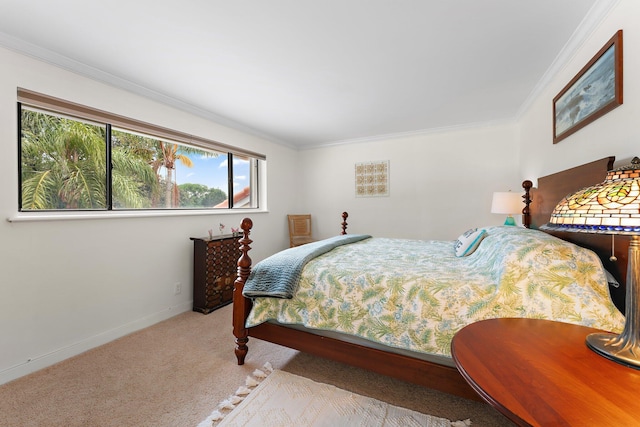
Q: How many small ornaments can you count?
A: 3